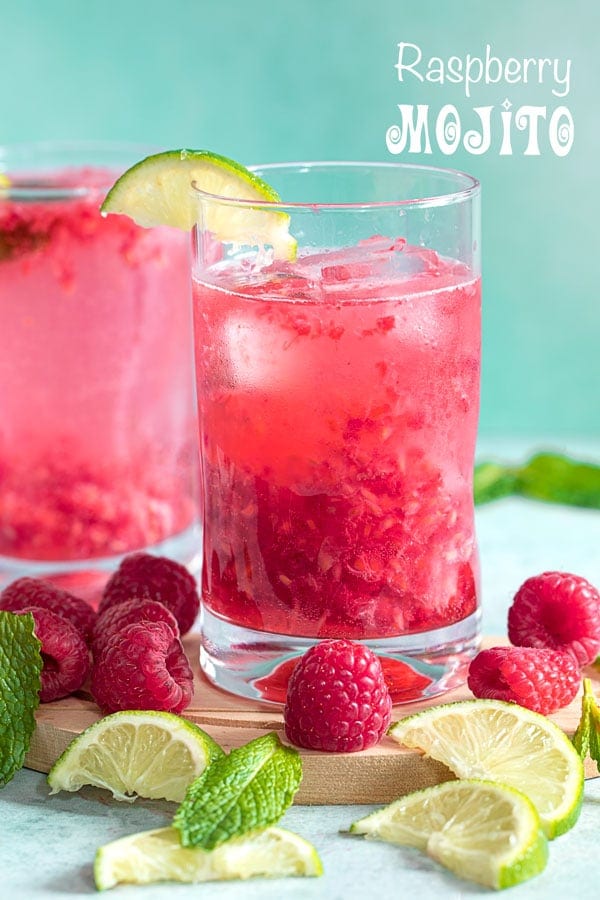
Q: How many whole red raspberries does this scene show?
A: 8